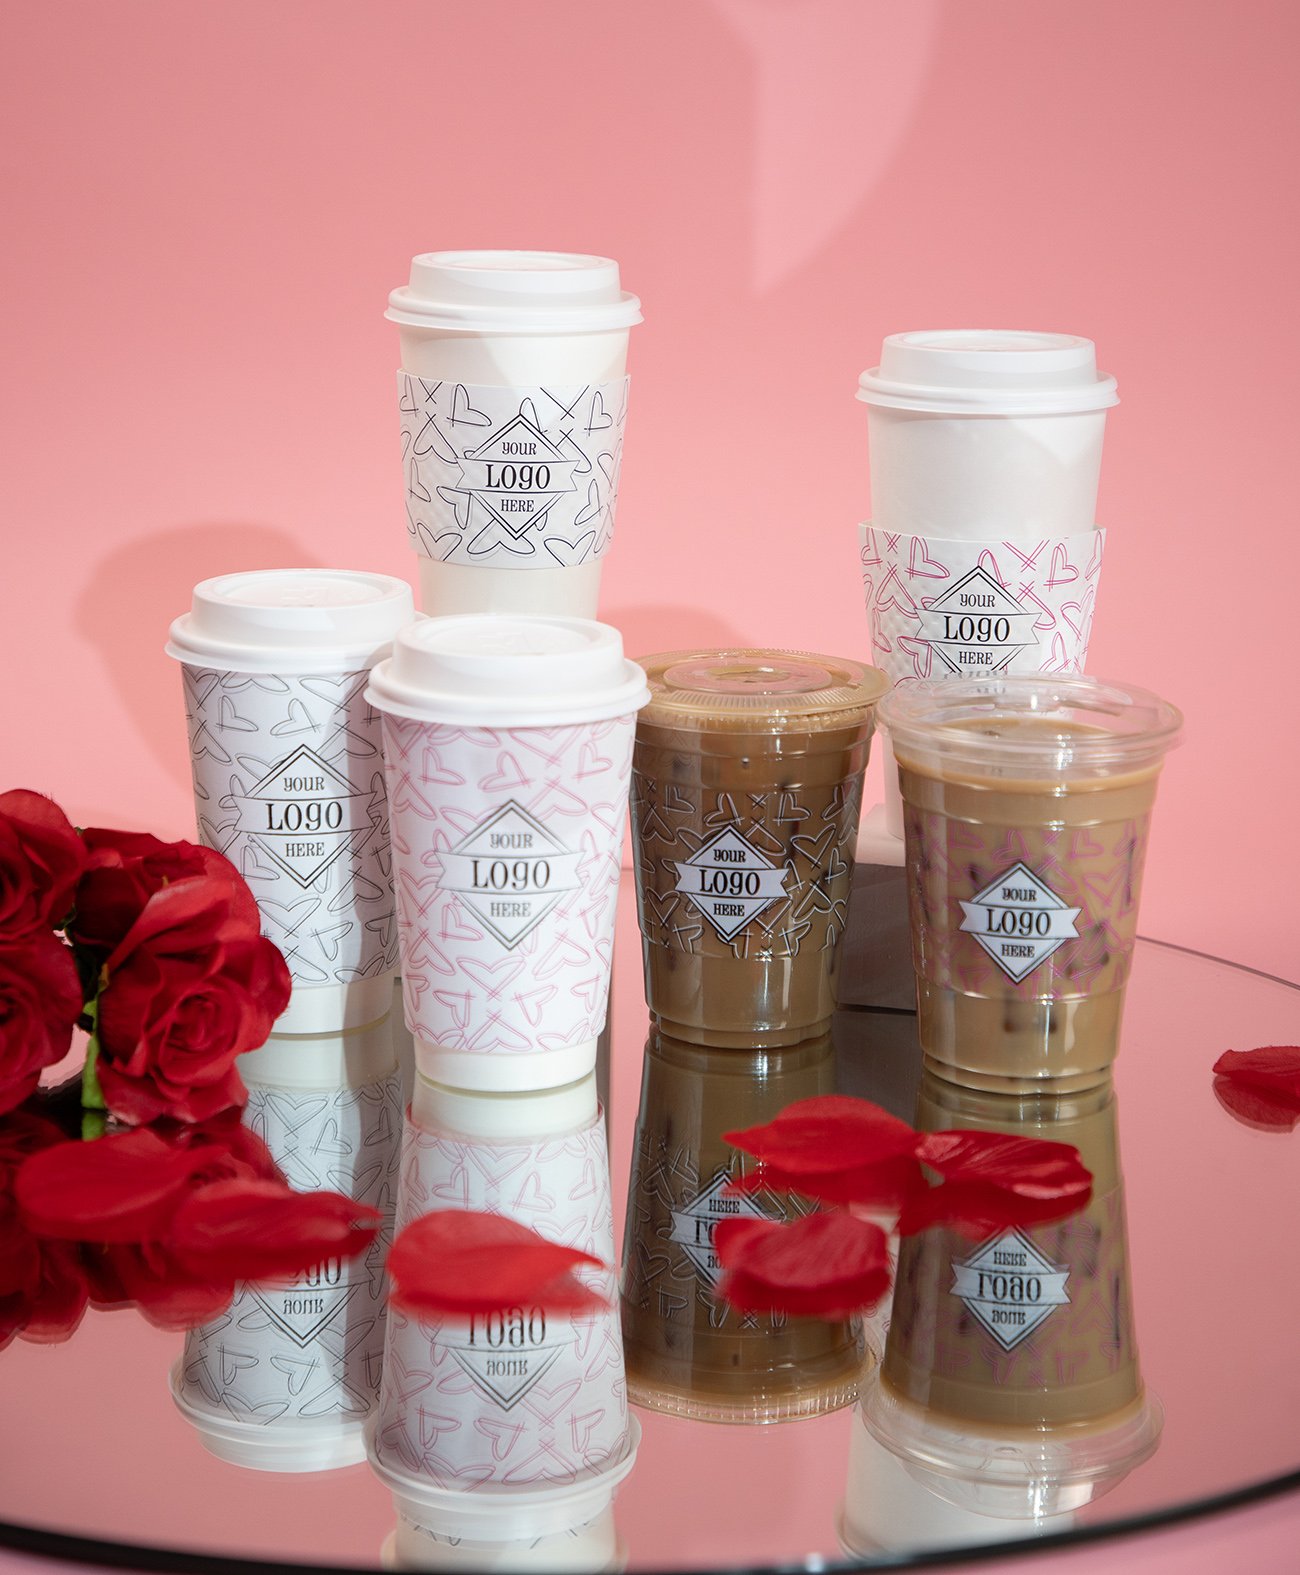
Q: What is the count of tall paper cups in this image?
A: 4